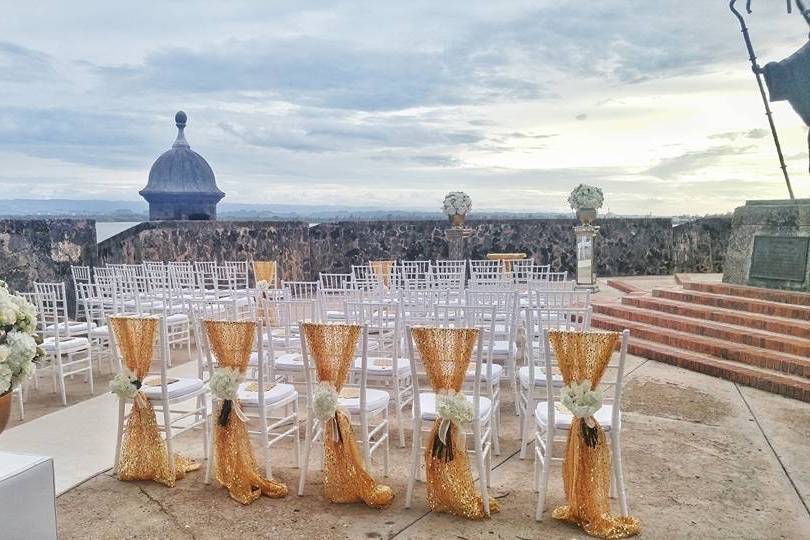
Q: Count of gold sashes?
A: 7